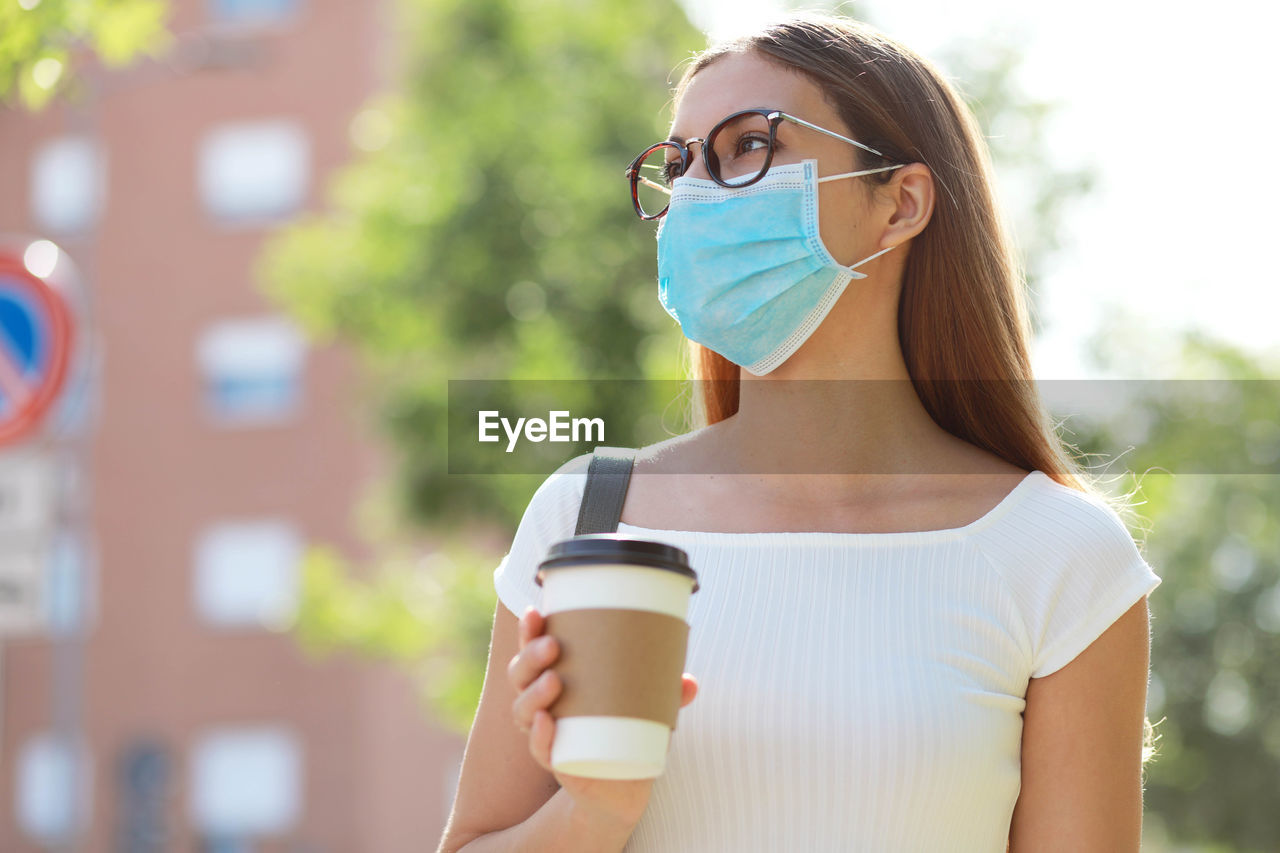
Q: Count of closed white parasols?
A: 0